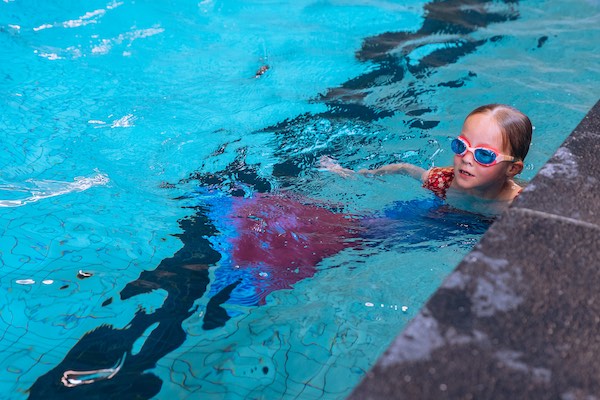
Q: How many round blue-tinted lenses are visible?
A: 2